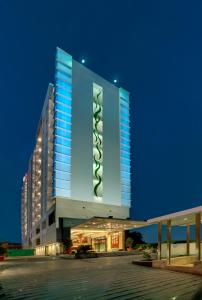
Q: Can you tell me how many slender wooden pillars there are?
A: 4